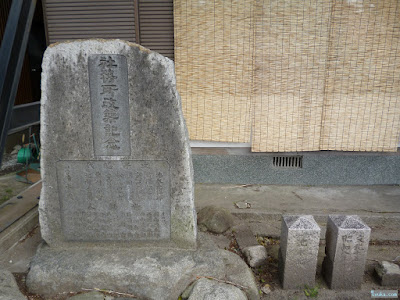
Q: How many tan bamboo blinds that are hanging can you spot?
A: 3